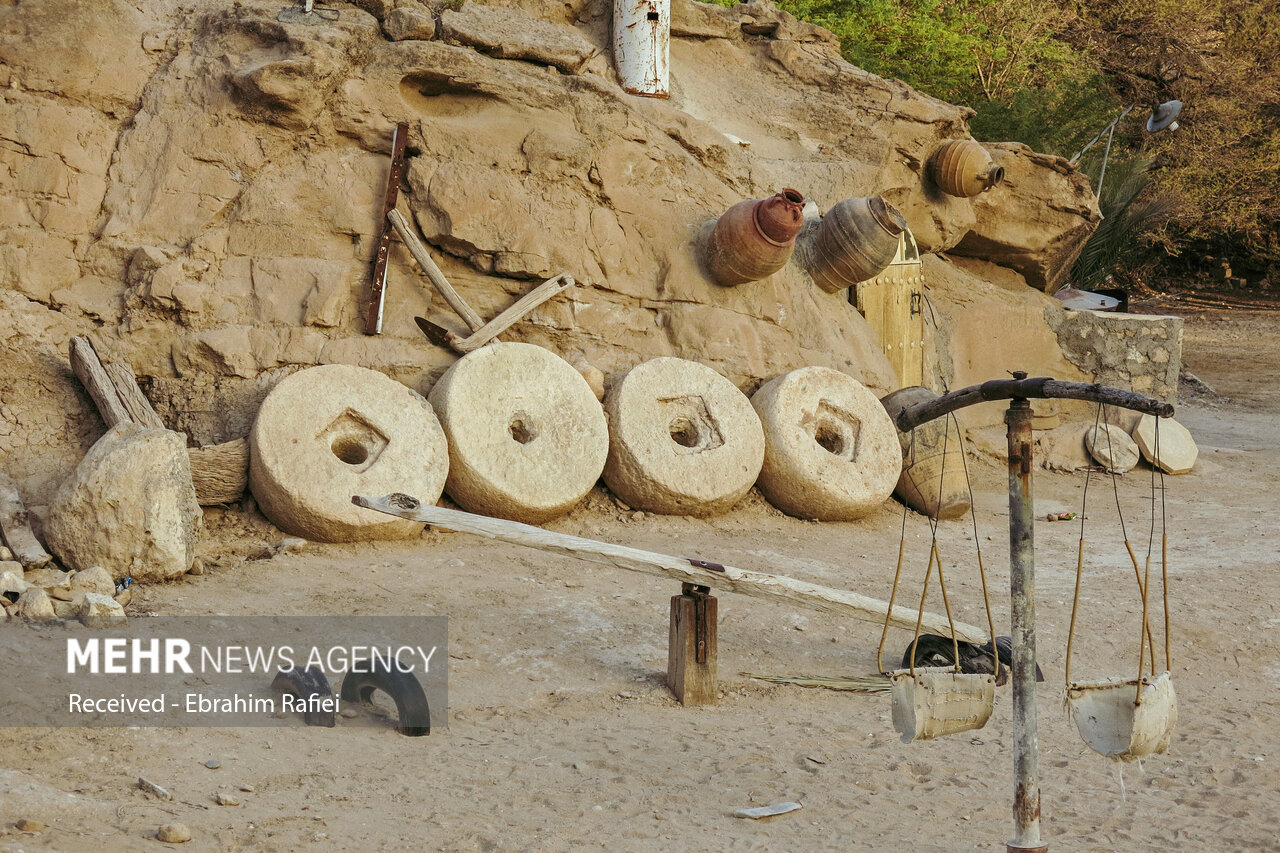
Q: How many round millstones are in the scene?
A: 4